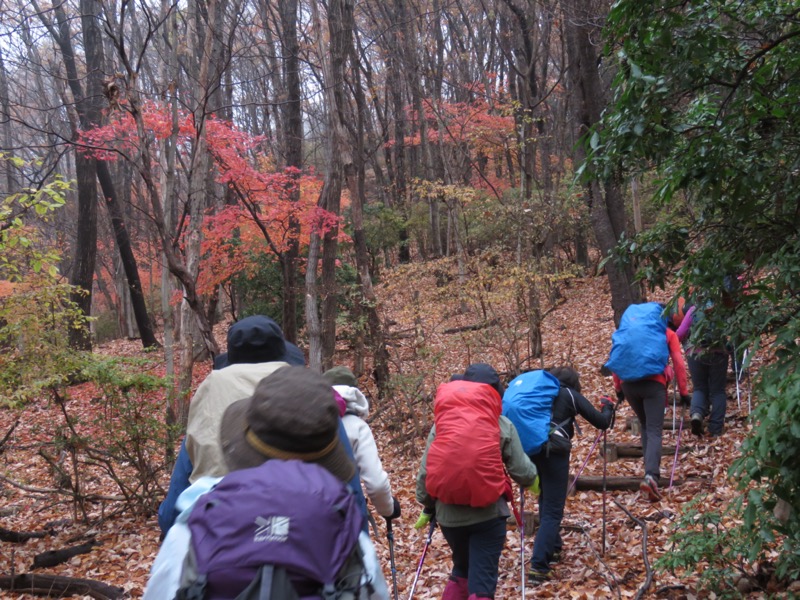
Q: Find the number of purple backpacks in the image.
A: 1